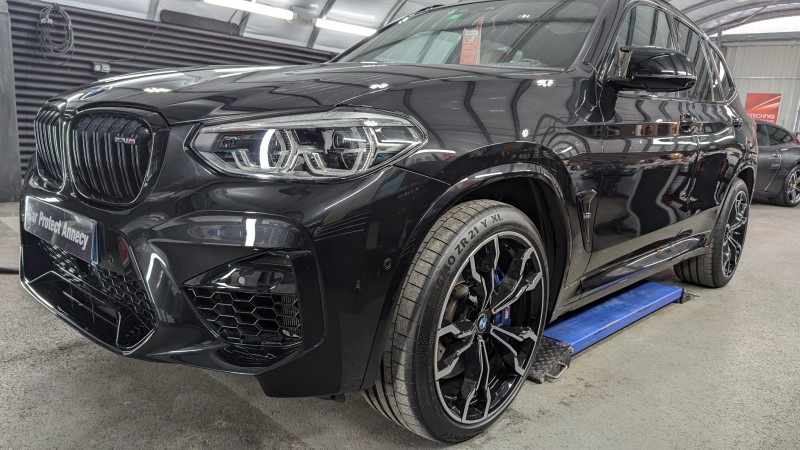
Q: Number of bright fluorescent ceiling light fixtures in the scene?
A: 2